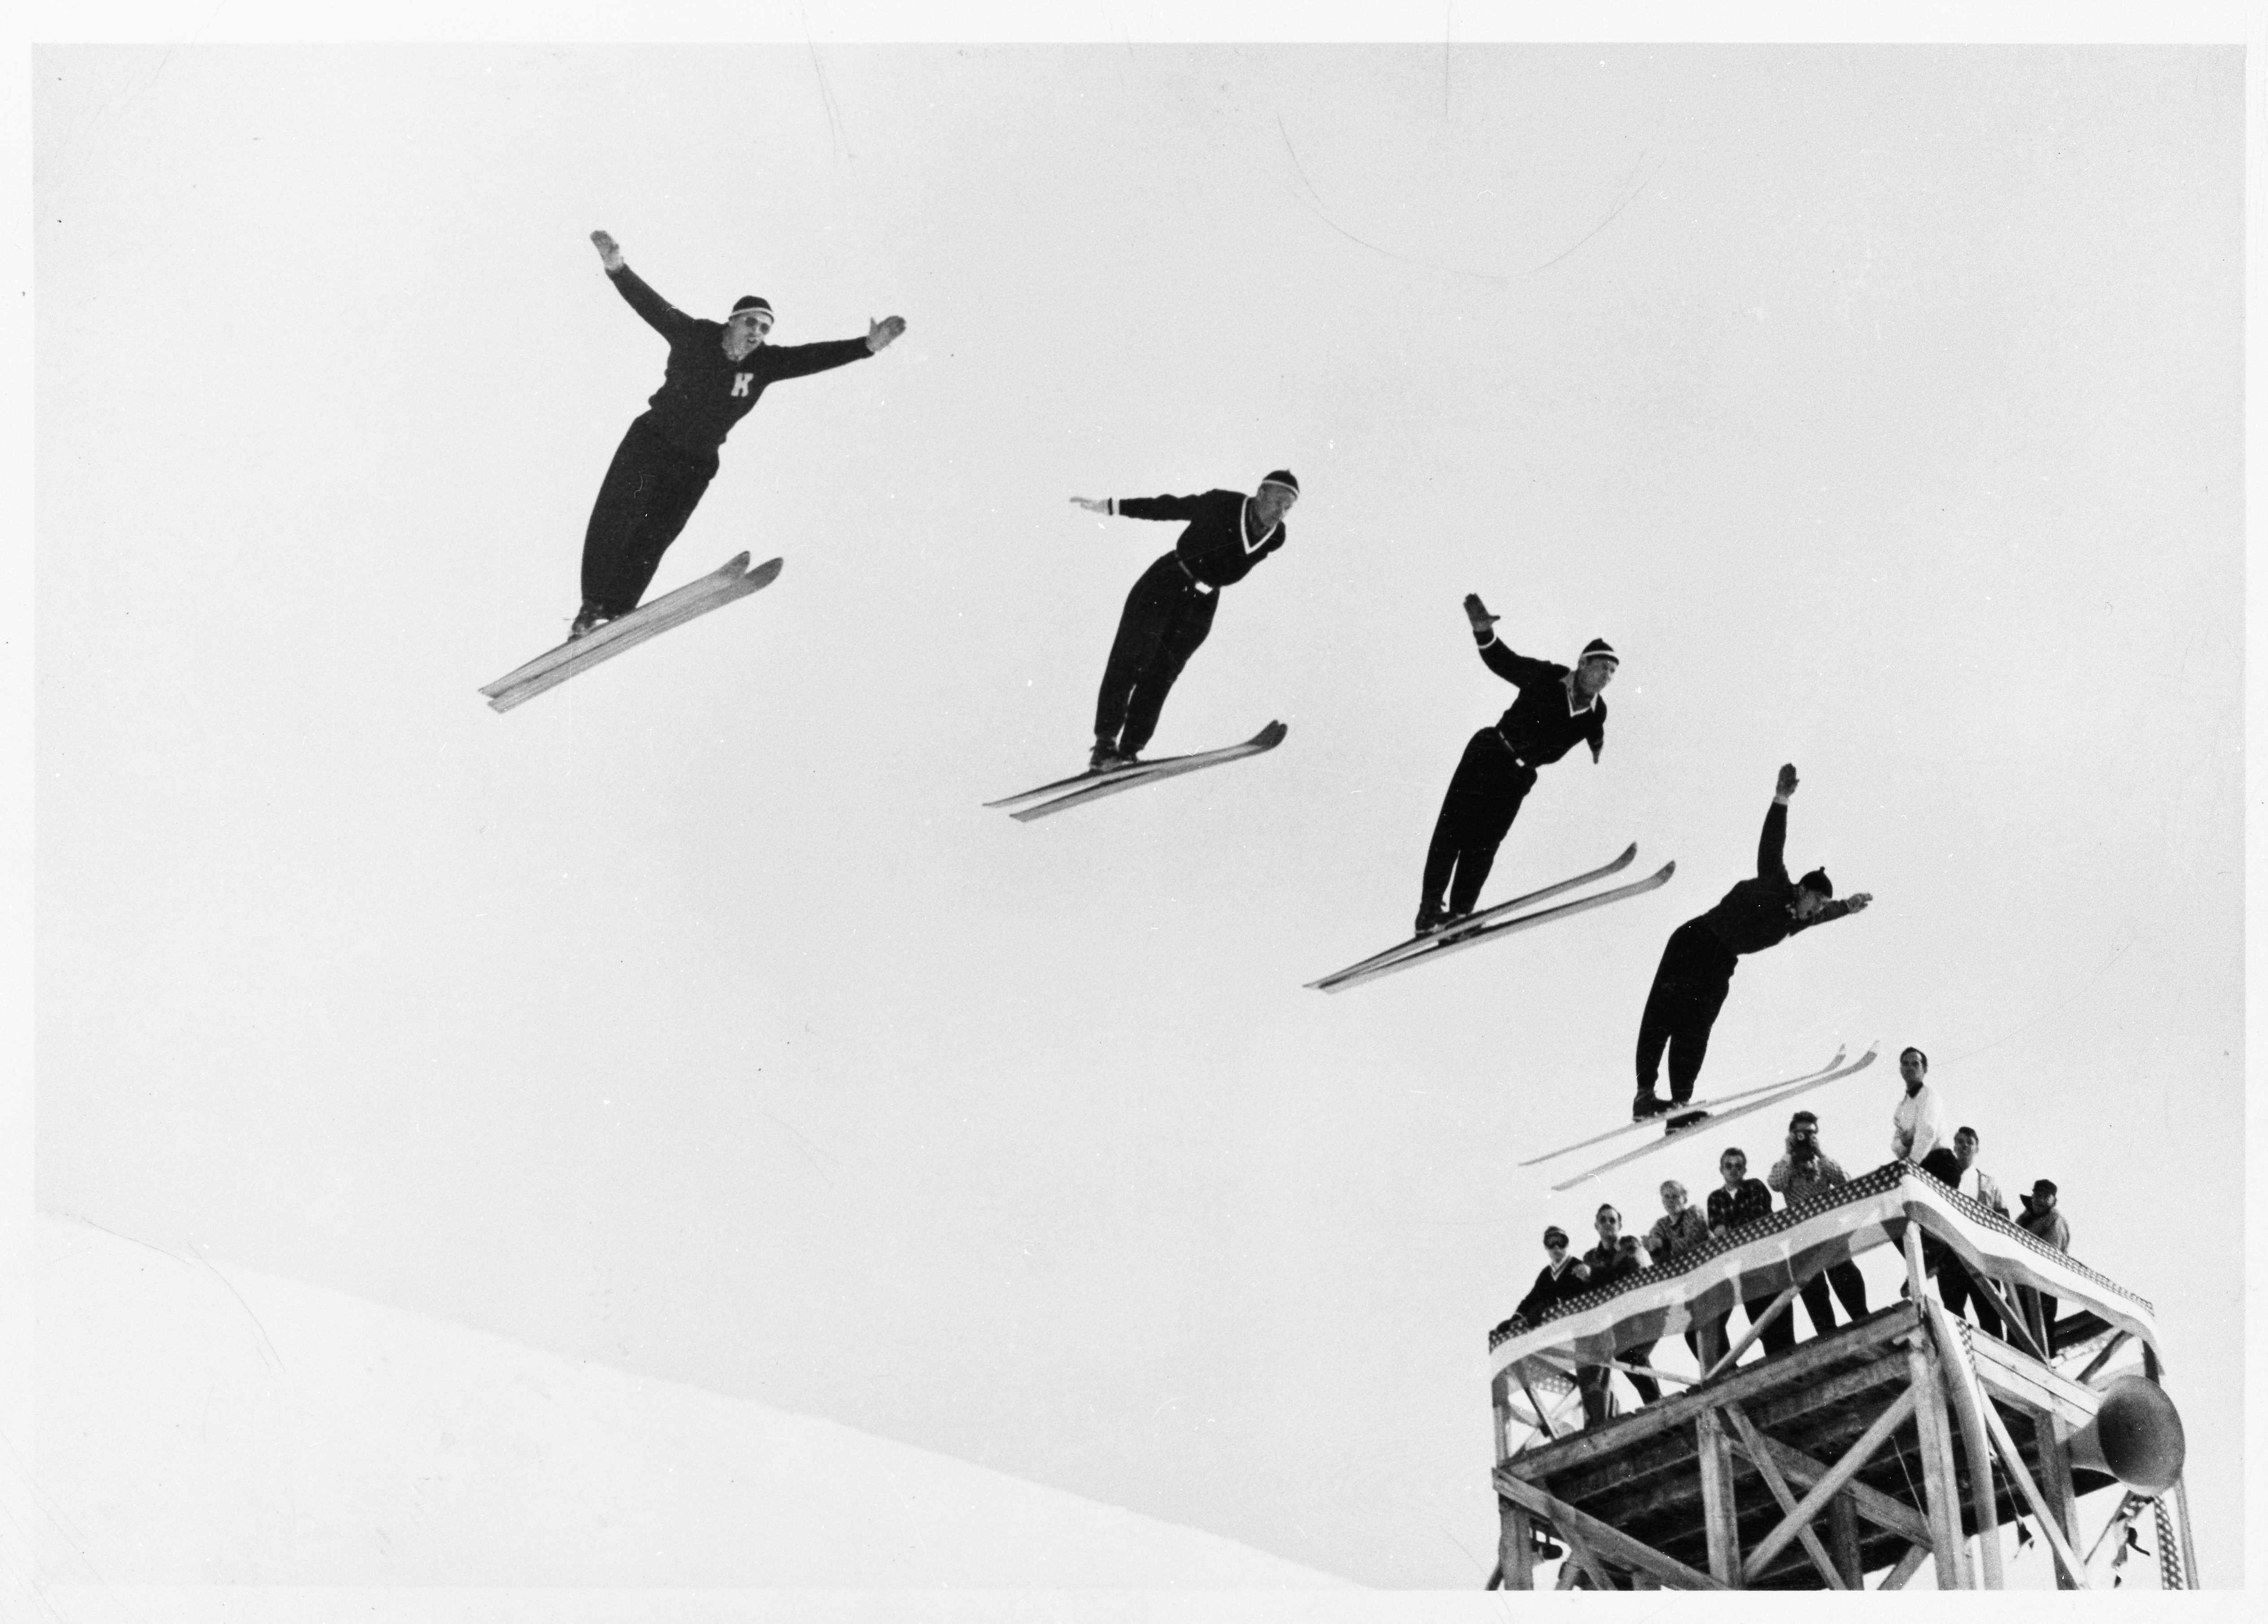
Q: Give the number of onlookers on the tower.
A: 8